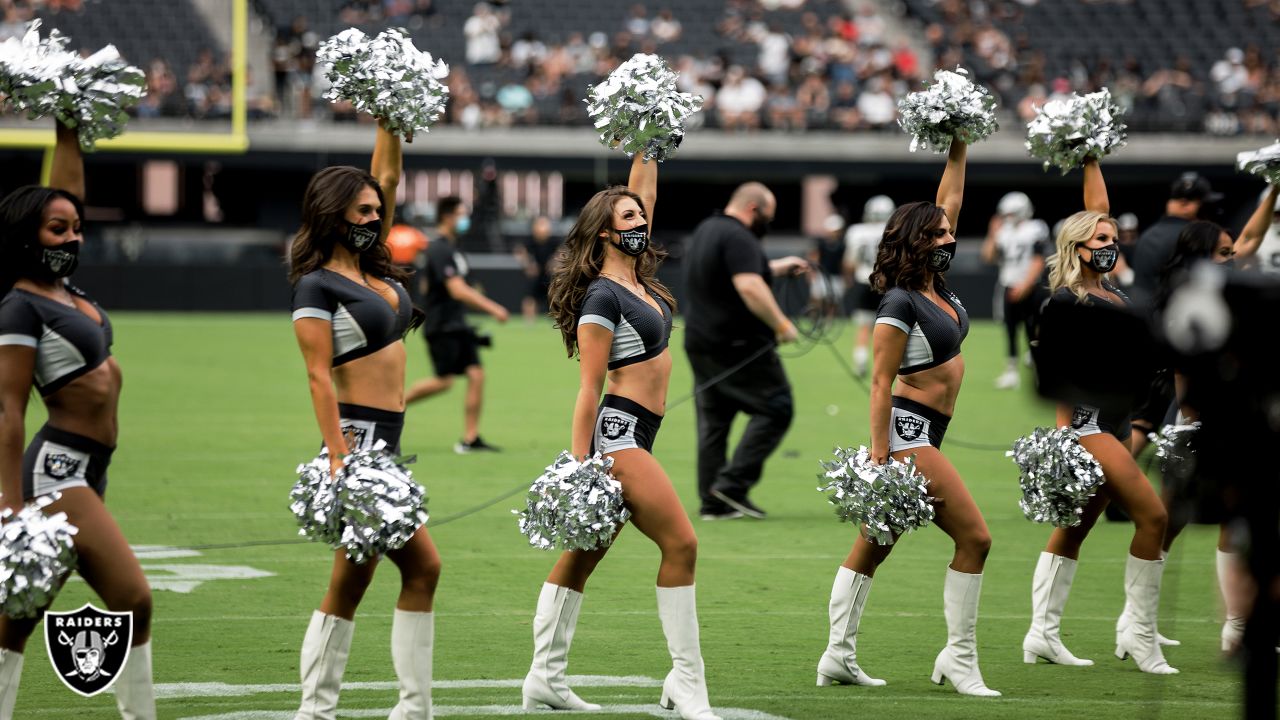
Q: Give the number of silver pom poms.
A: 12